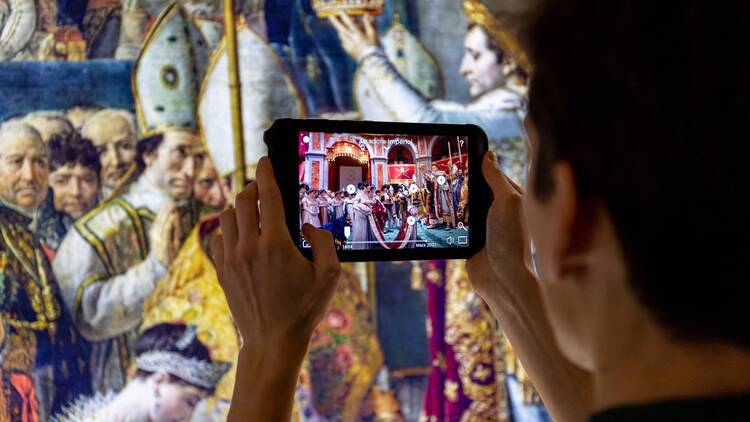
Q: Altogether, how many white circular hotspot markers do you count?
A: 4